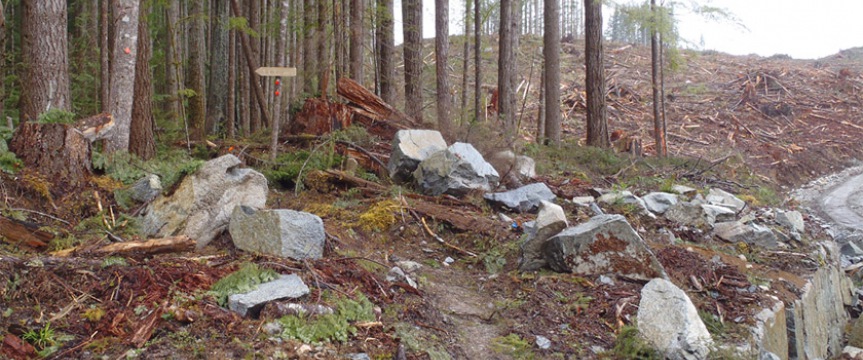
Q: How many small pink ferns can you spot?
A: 0